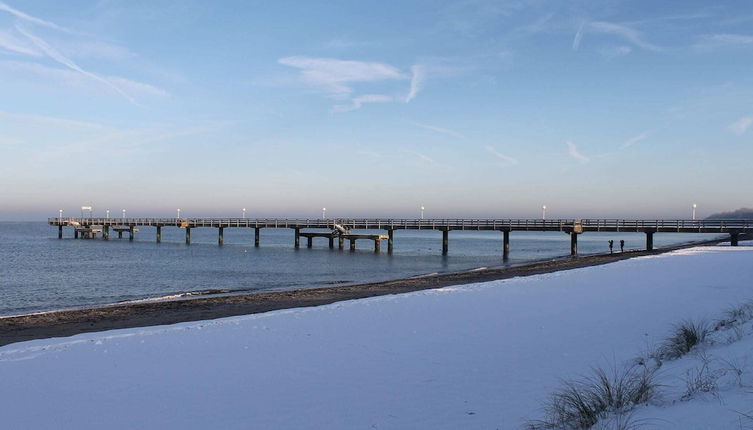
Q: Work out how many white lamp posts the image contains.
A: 9